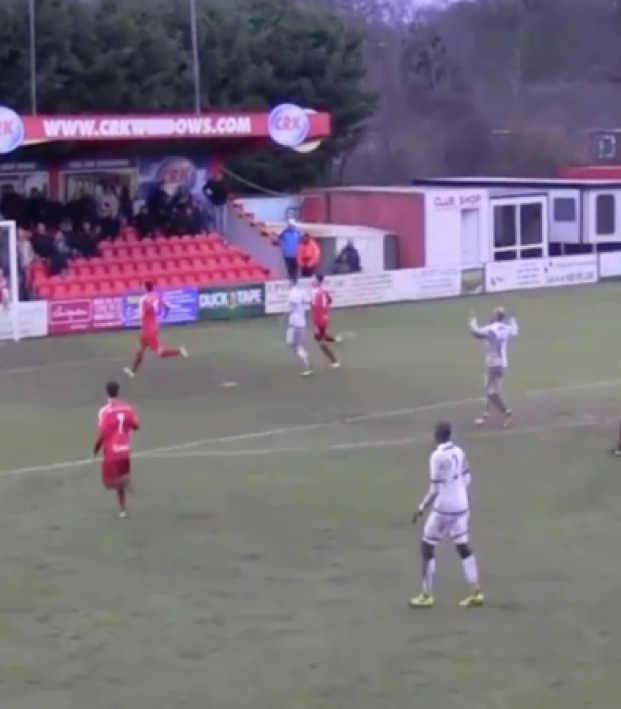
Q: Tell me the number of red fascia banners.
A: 1